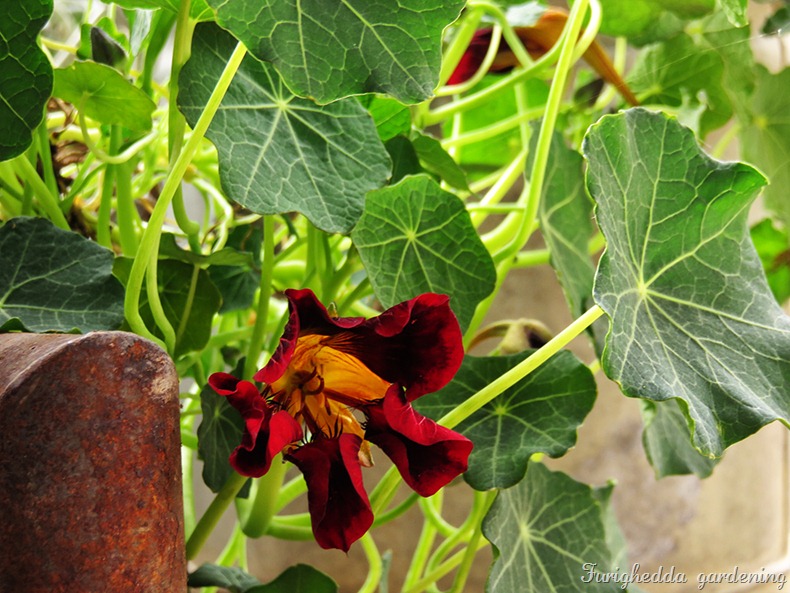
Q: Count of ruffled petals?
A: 5